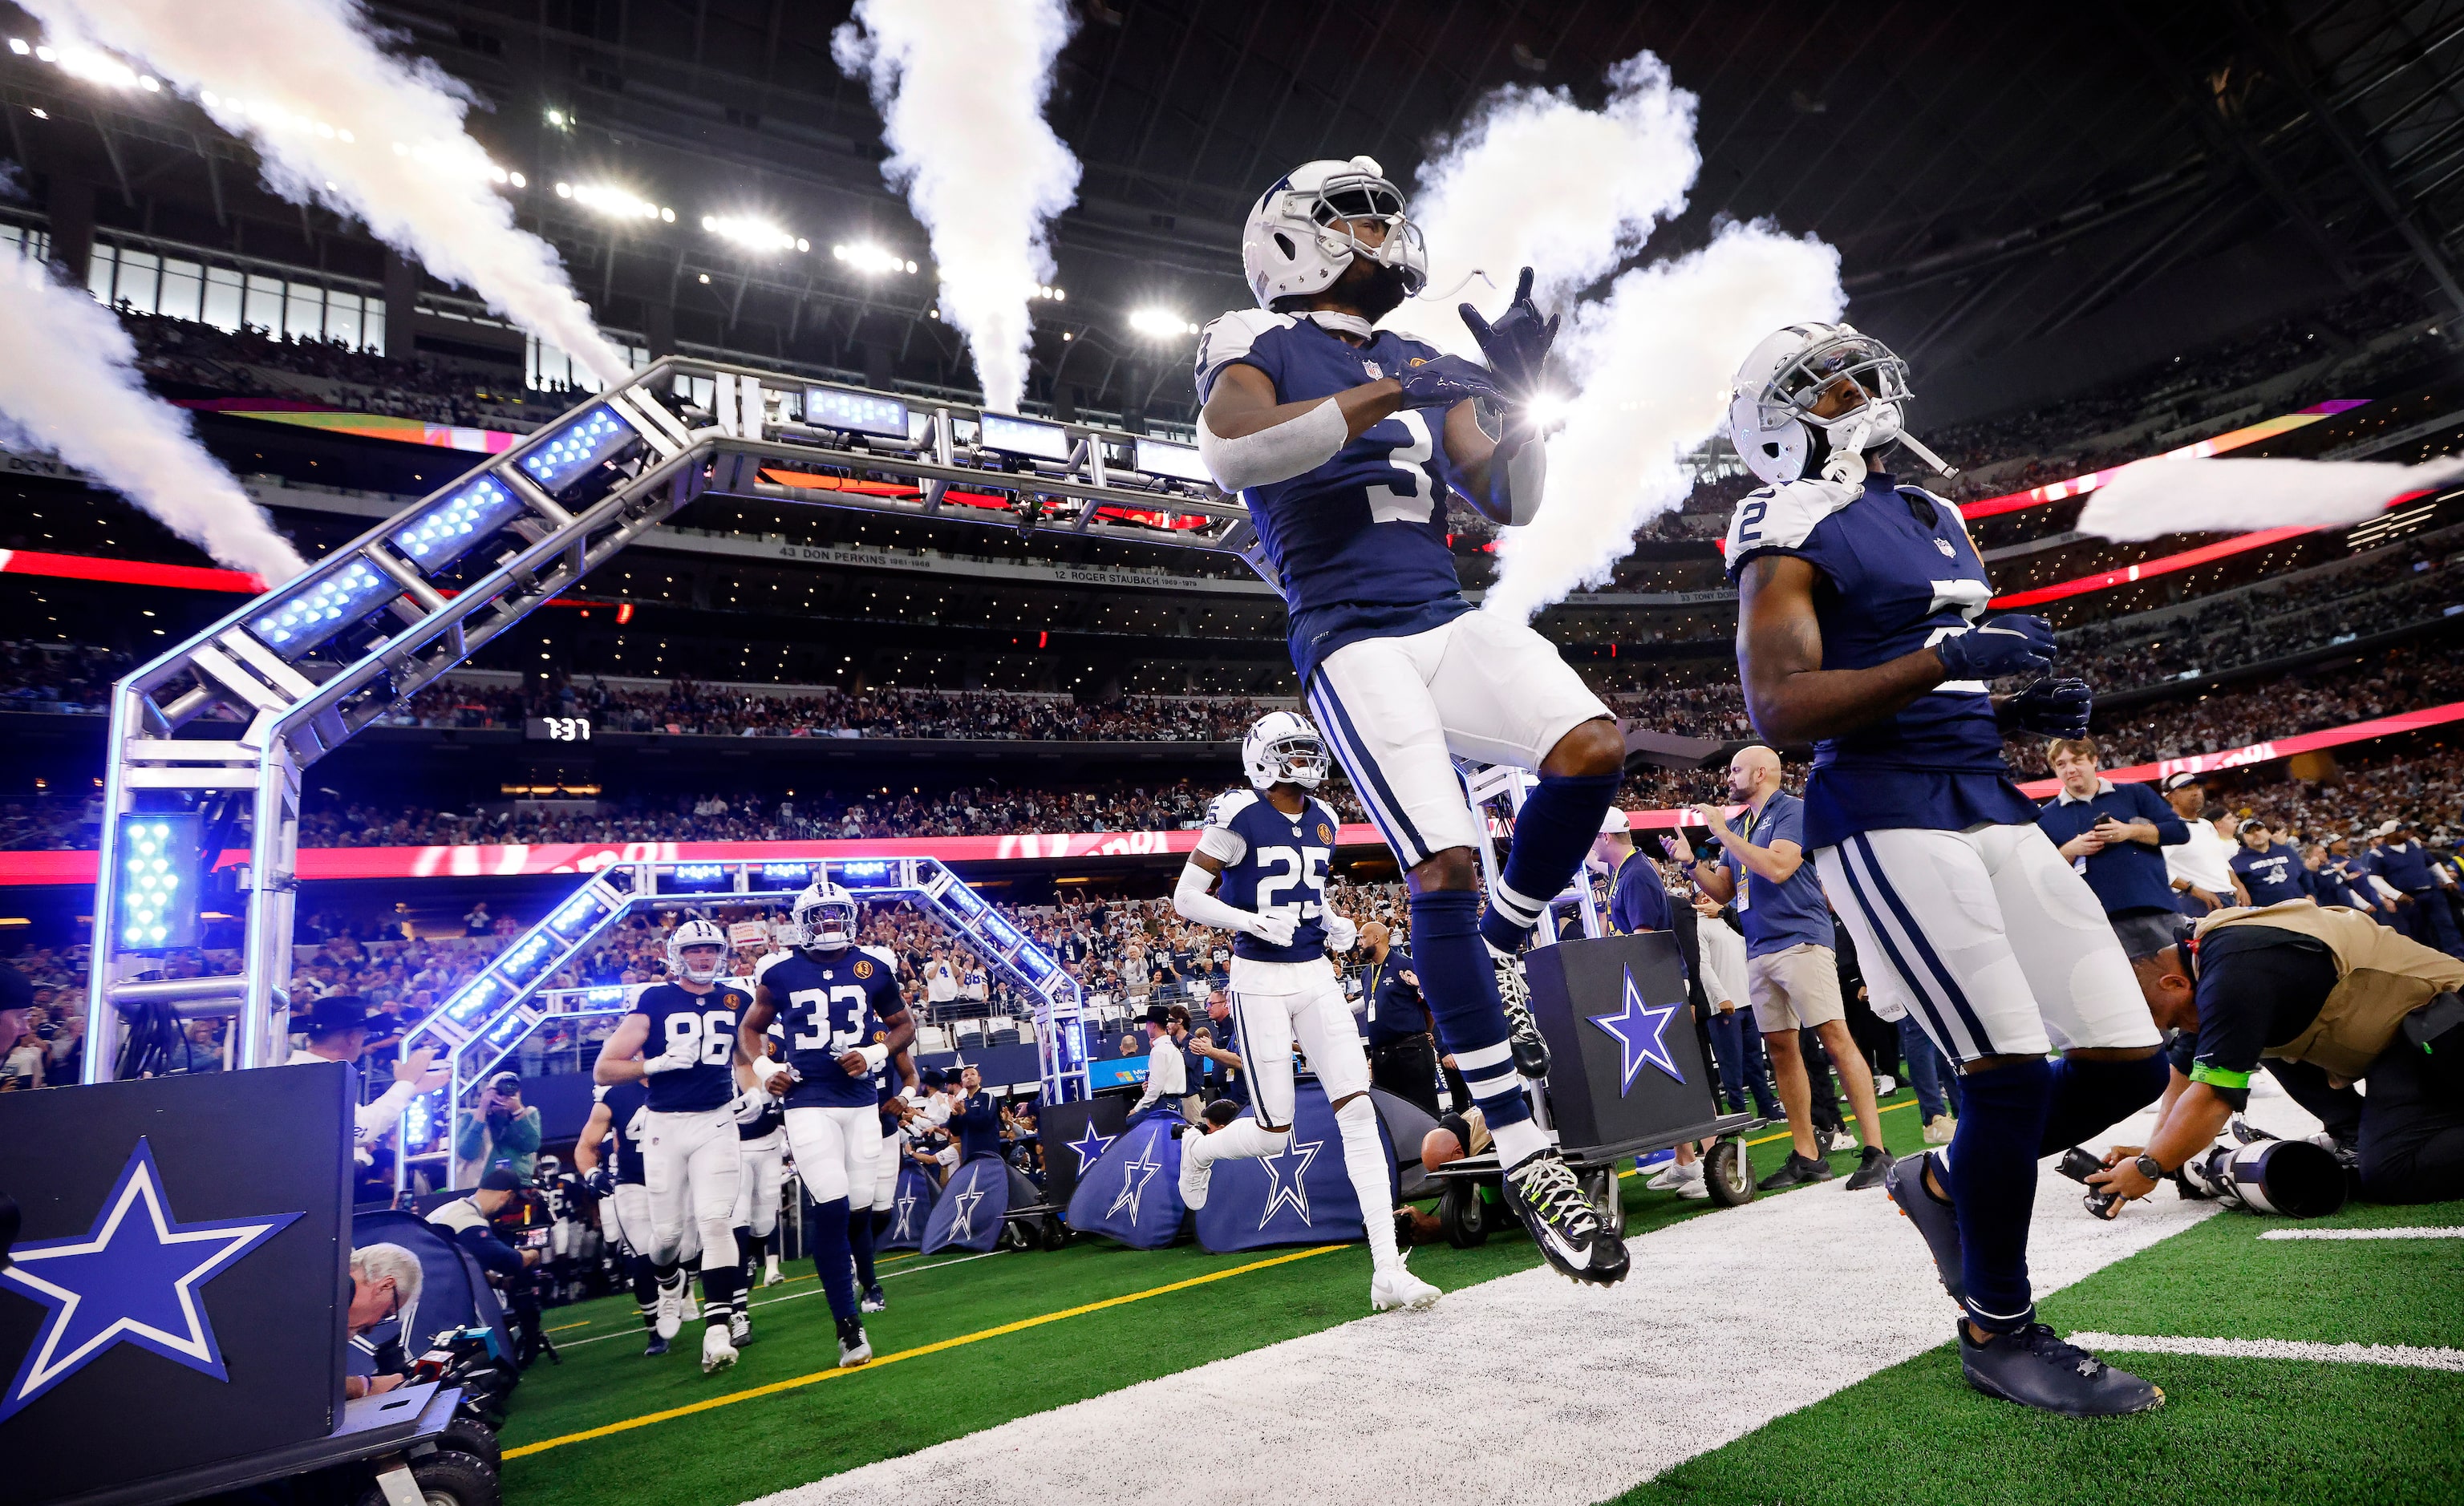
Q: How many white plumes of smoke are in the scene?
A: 6